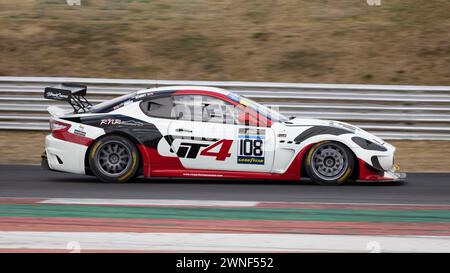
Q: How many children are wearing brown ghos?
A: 0